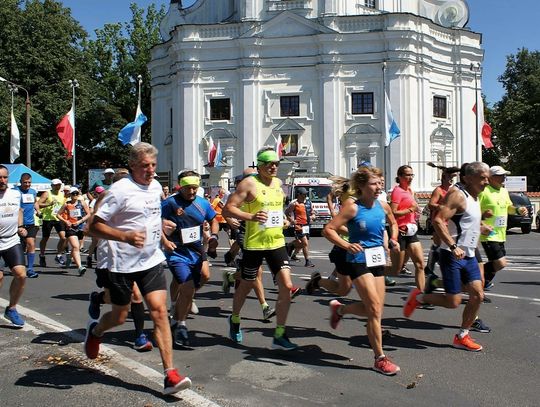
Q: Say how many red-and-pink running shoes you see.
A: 2